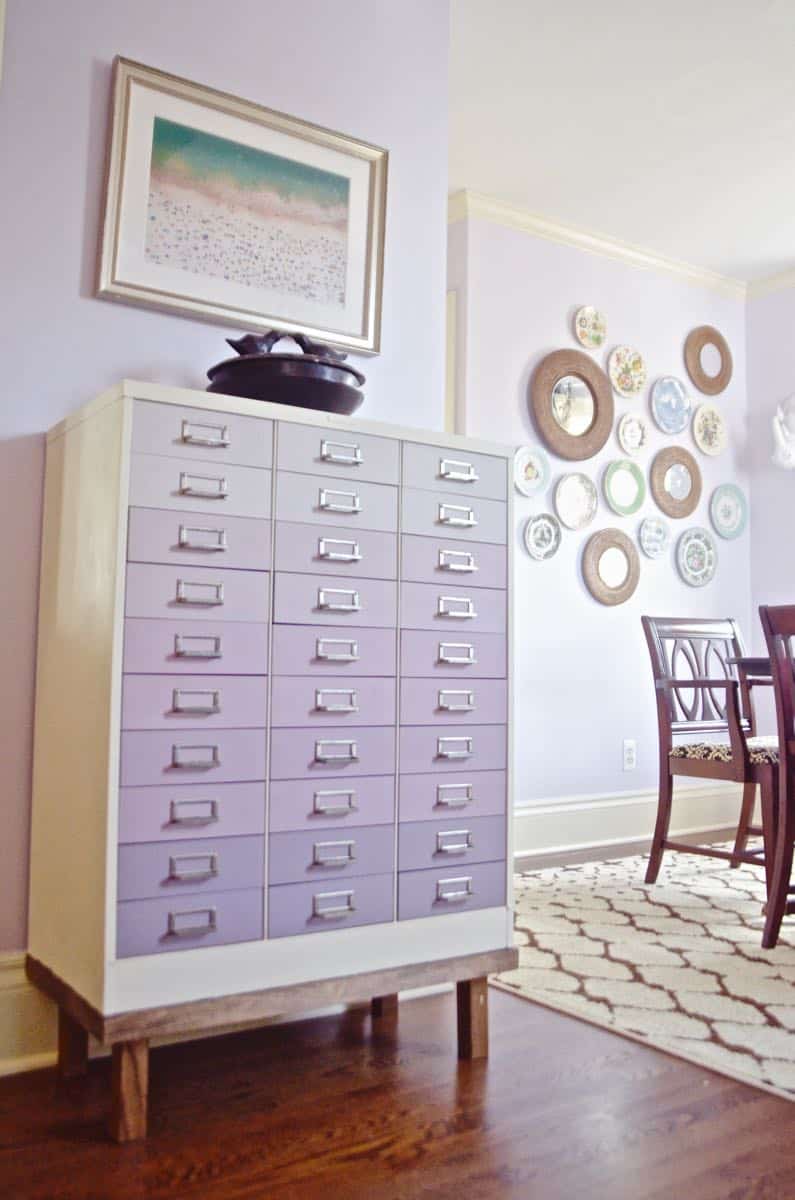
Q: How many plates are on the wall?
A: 12